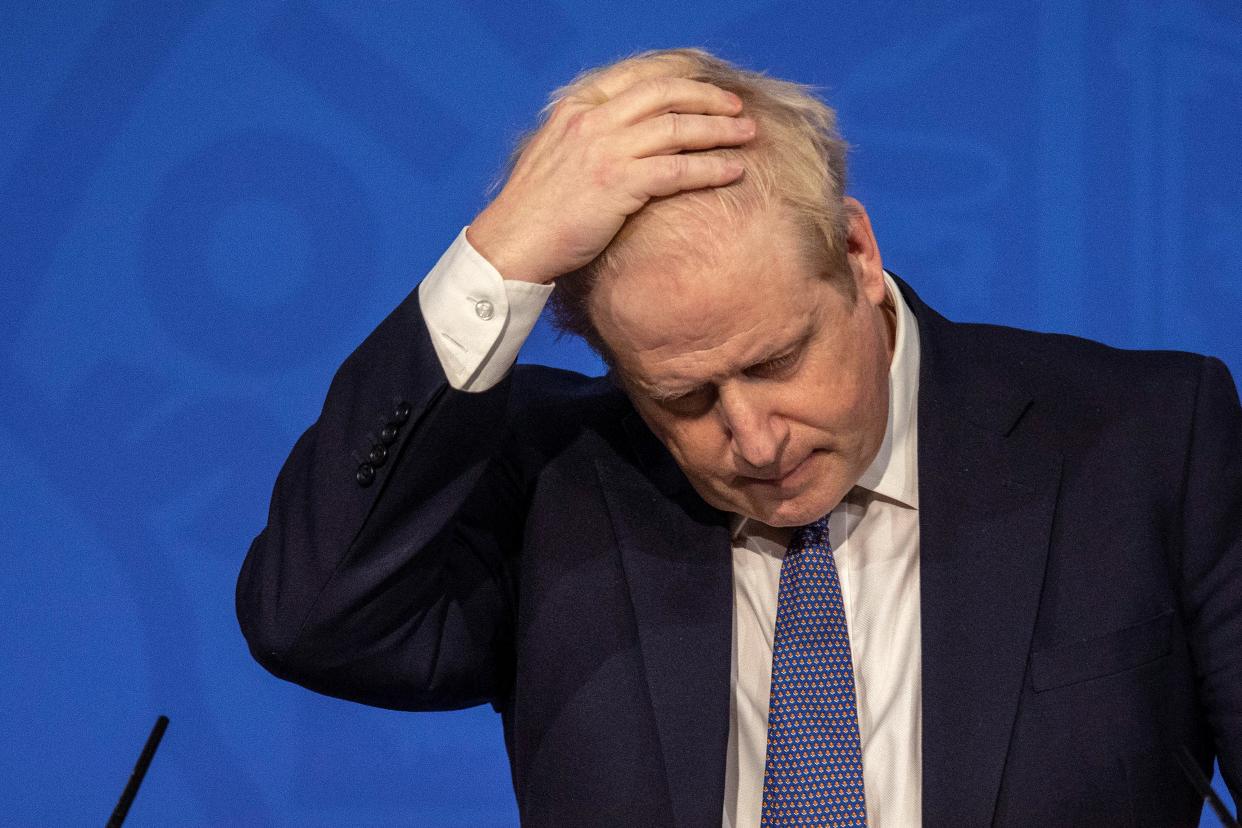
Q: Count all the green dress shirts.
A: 0